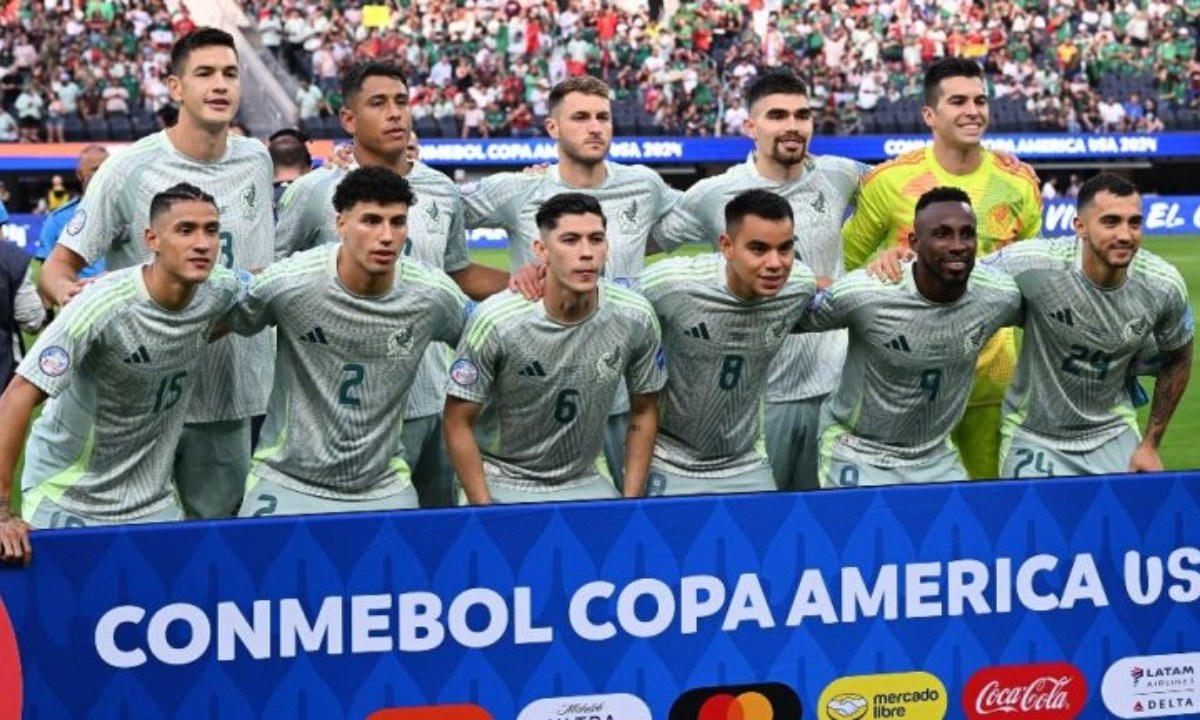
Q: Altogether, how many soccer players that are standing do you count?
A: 5